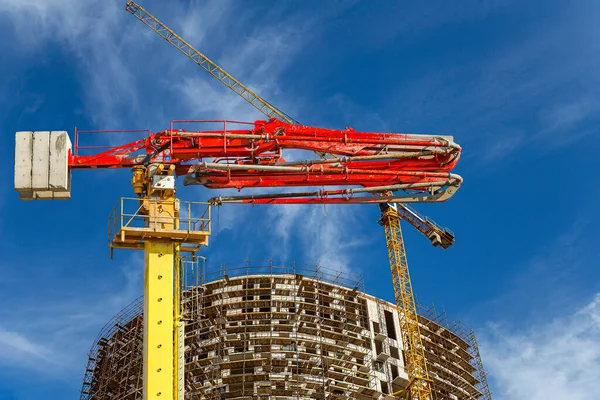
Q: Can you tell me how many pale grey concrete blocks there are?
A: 3